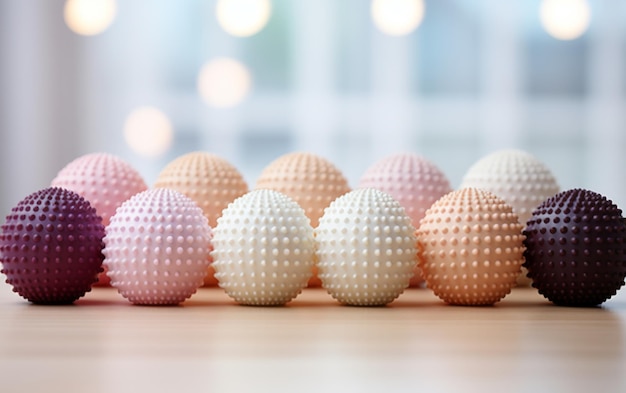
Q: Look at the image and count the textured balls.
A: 11